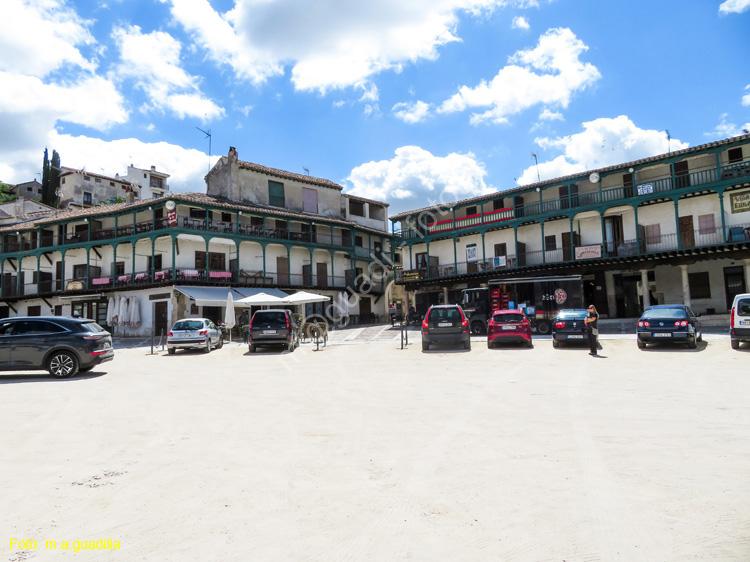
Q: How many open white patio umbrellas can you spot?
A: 2